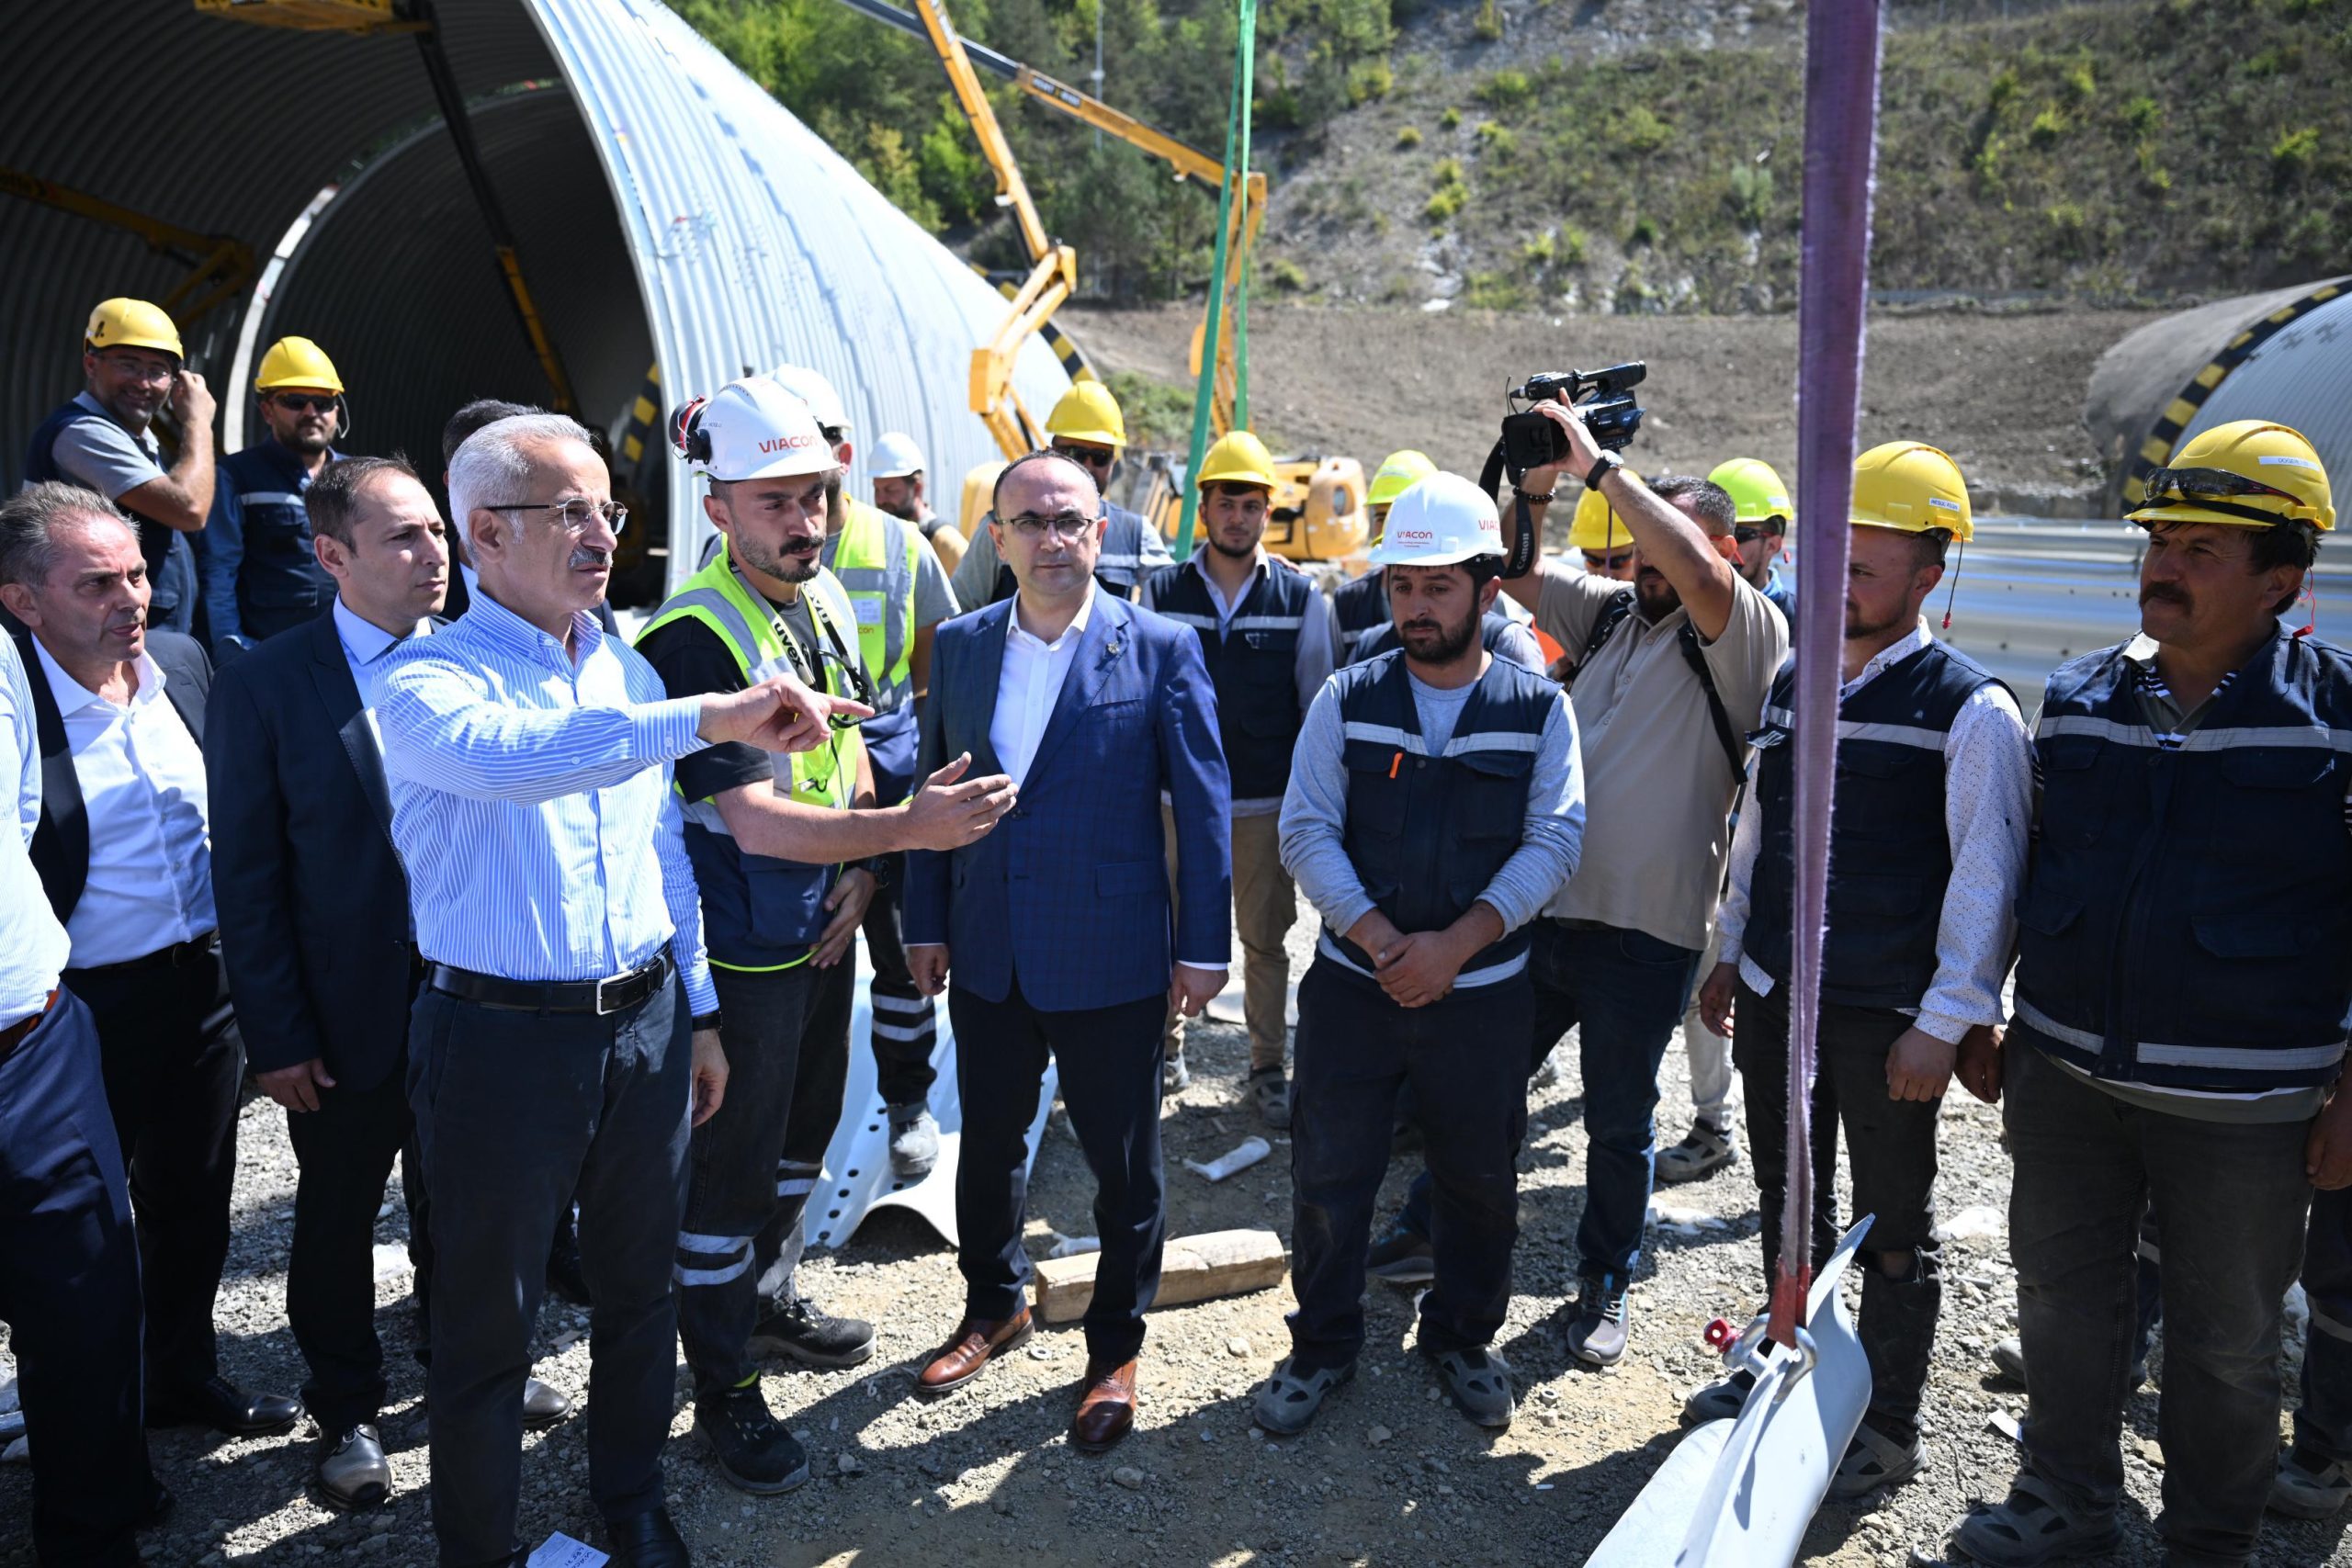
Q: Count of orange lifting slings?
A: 0